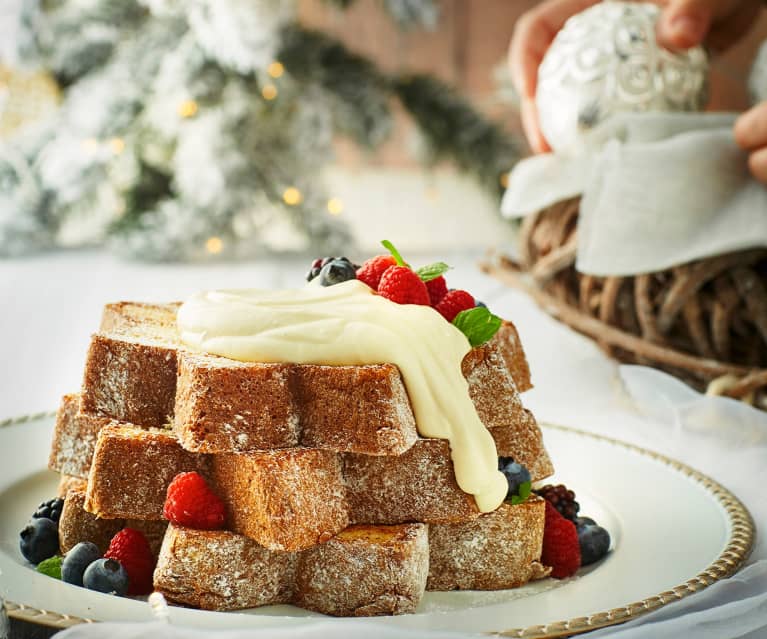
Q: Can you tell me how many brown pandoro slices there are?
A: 3